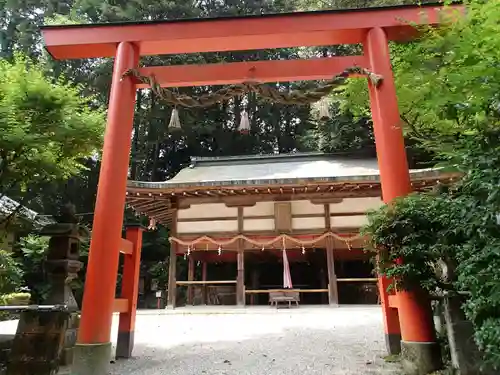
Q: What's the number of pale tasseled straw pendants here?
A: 3